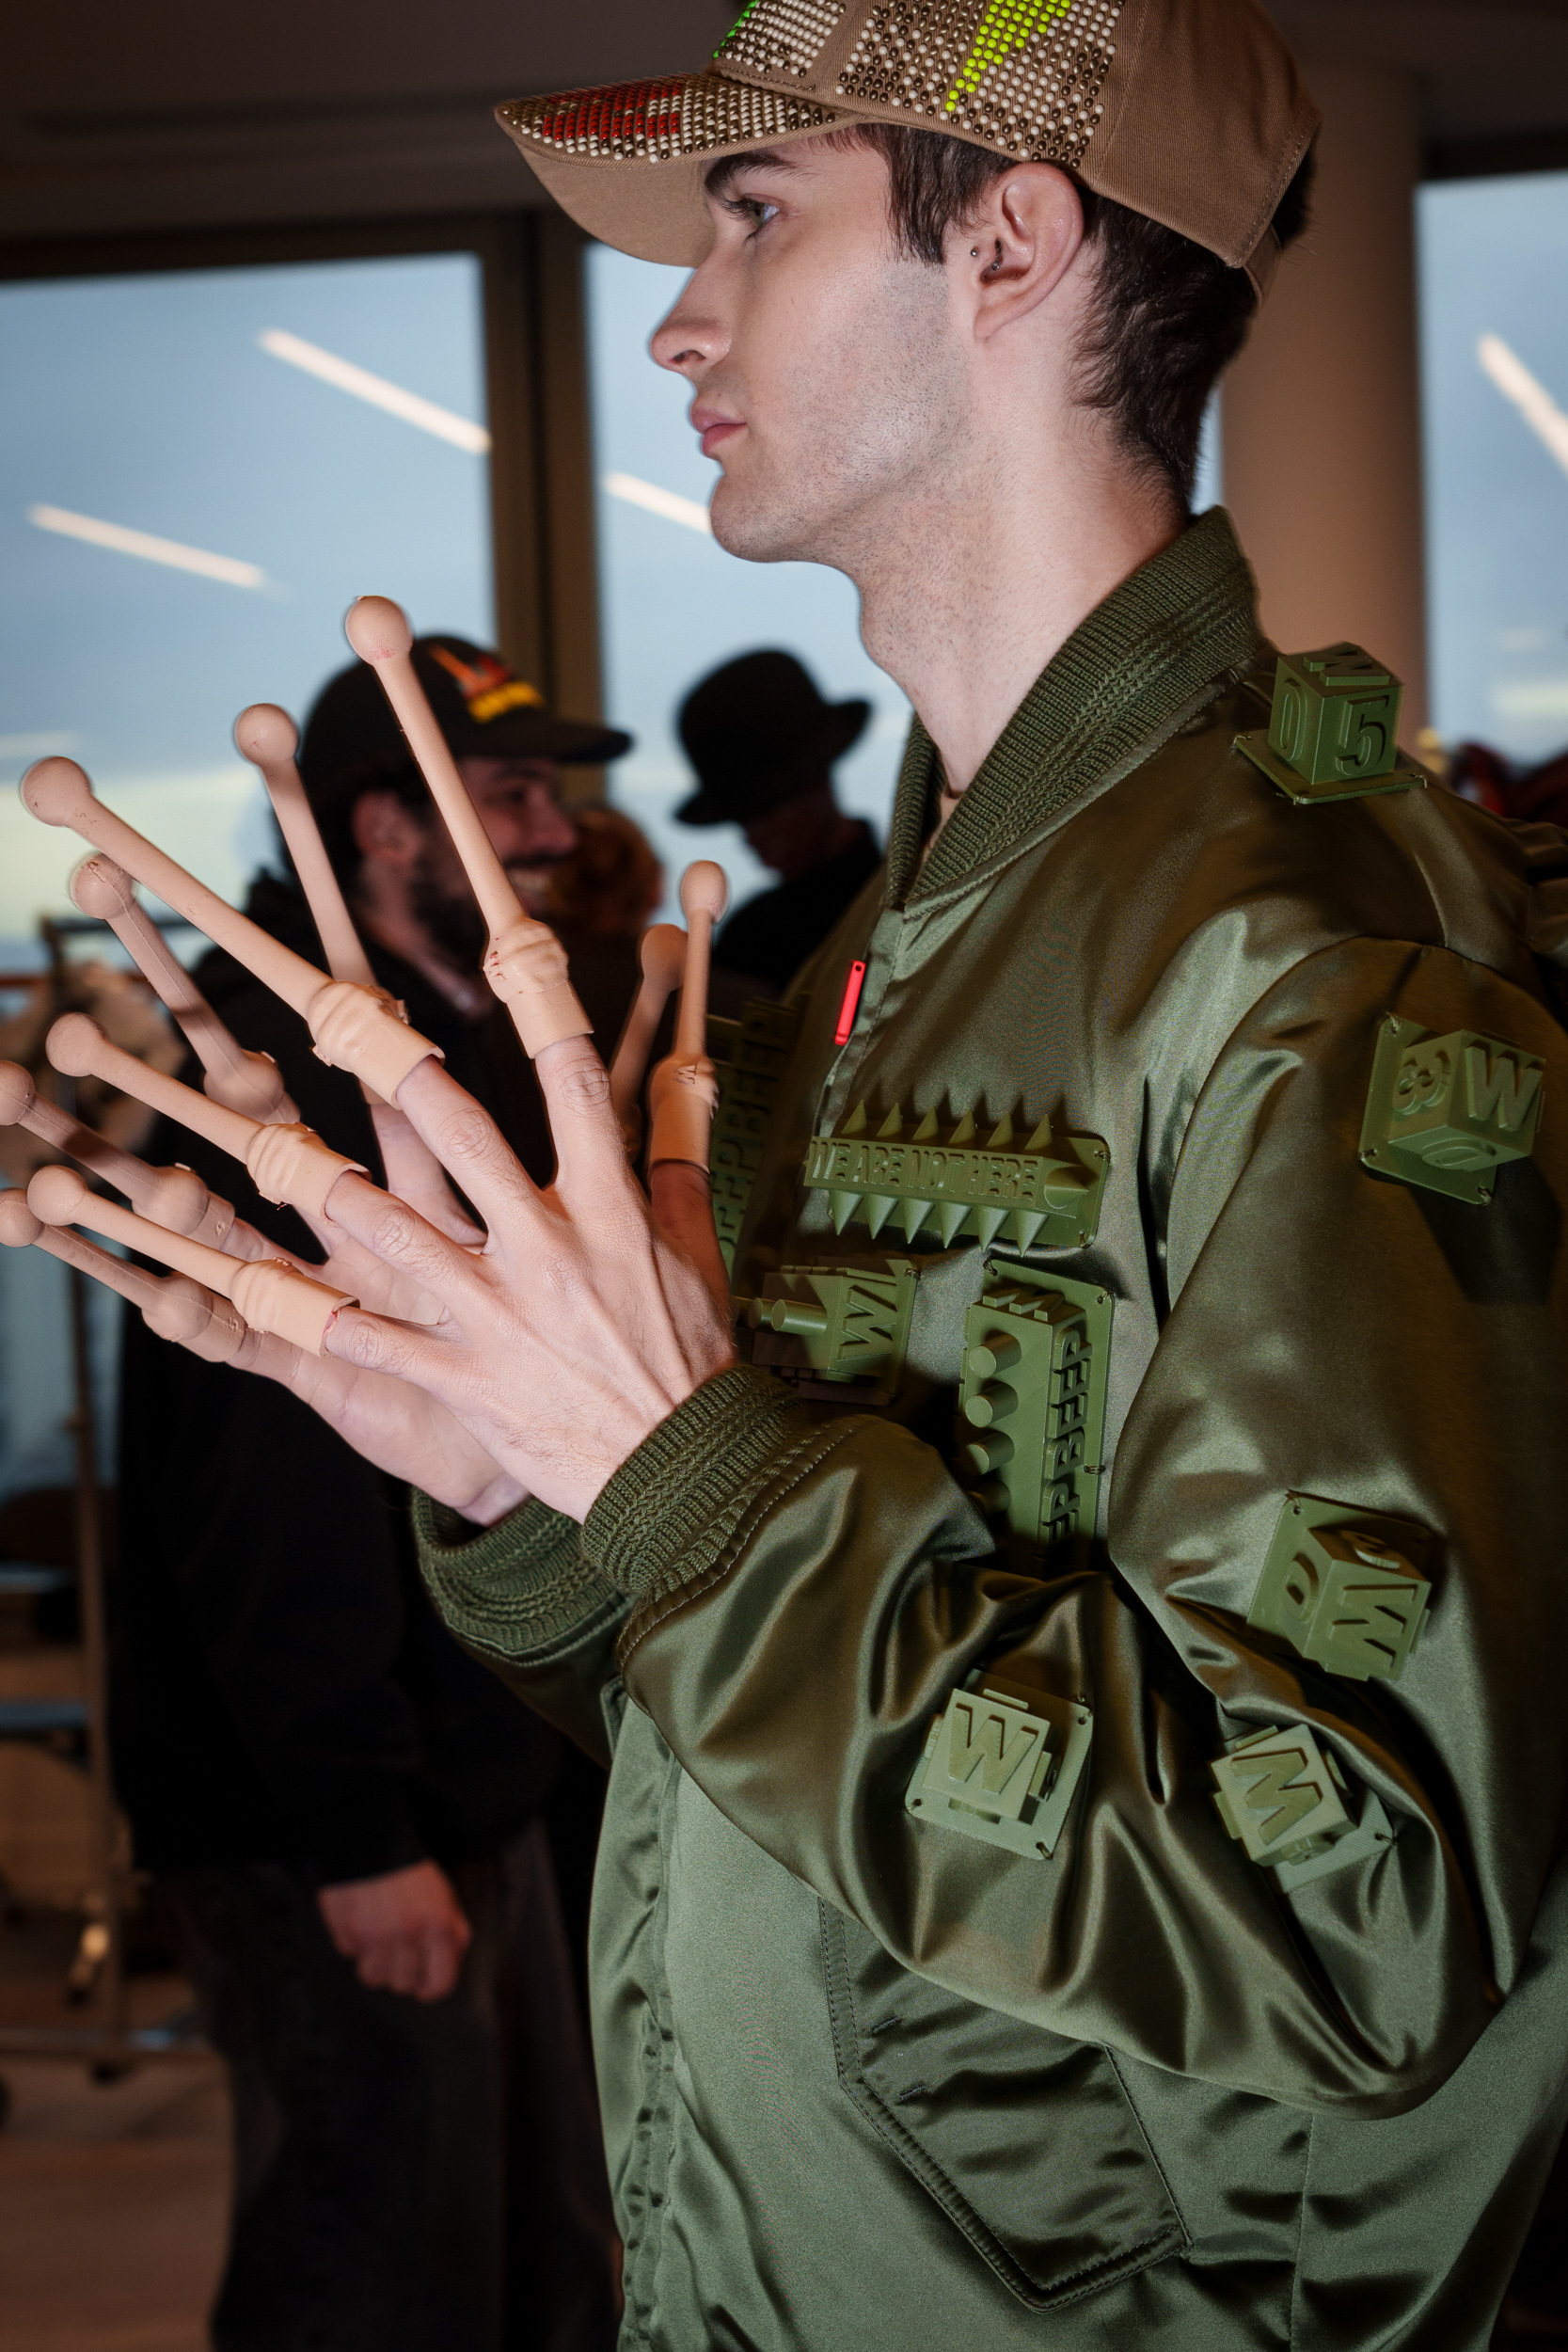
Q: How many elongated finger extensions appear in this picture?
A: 10